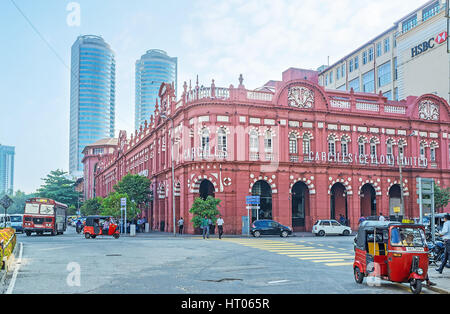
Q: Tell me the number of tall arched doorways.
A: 6